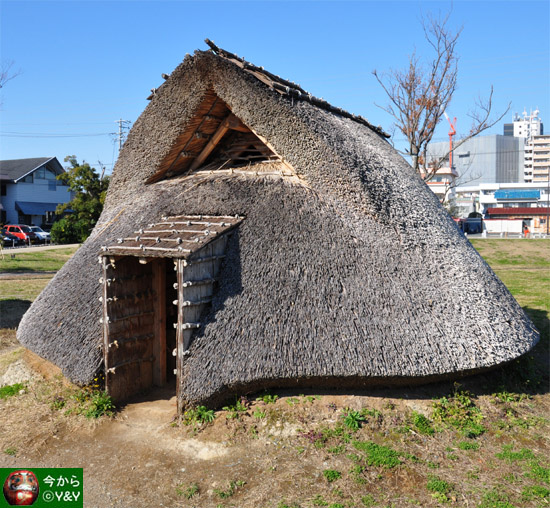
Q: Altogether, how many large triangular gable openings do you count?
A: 1